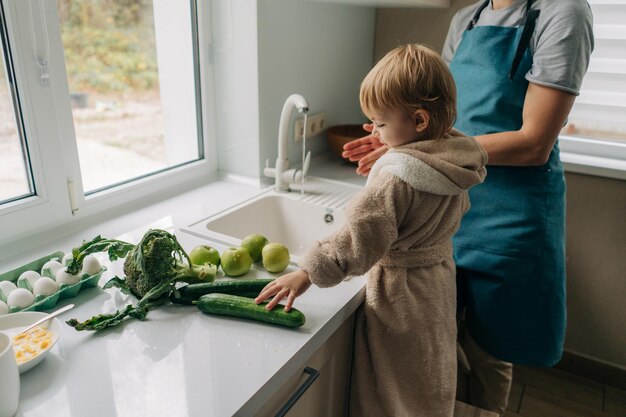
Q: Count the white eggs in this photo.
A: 9